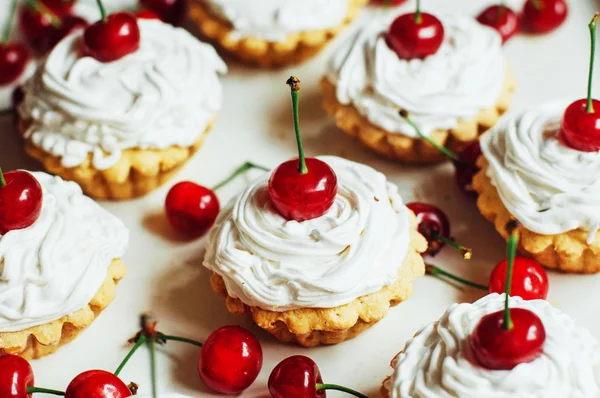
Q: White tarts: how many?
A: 7